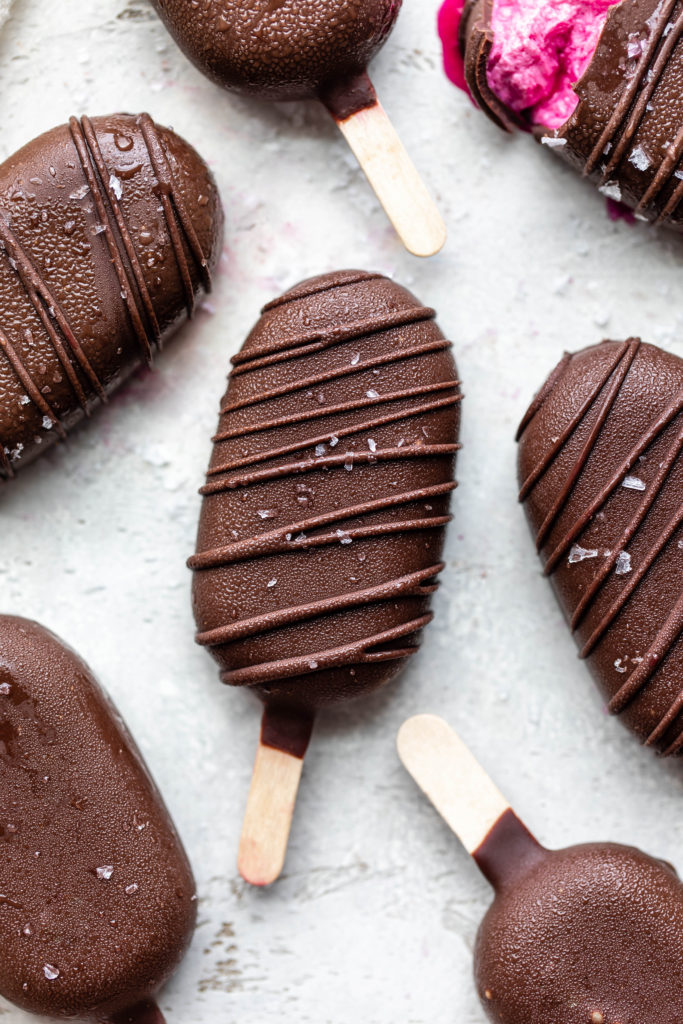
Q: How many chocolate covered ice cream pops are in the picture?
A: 7